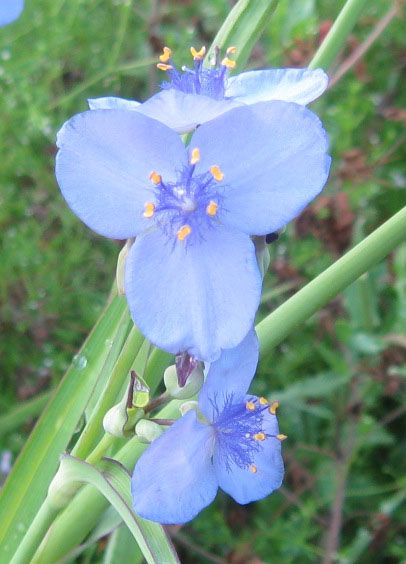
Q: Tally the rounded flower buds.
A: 3